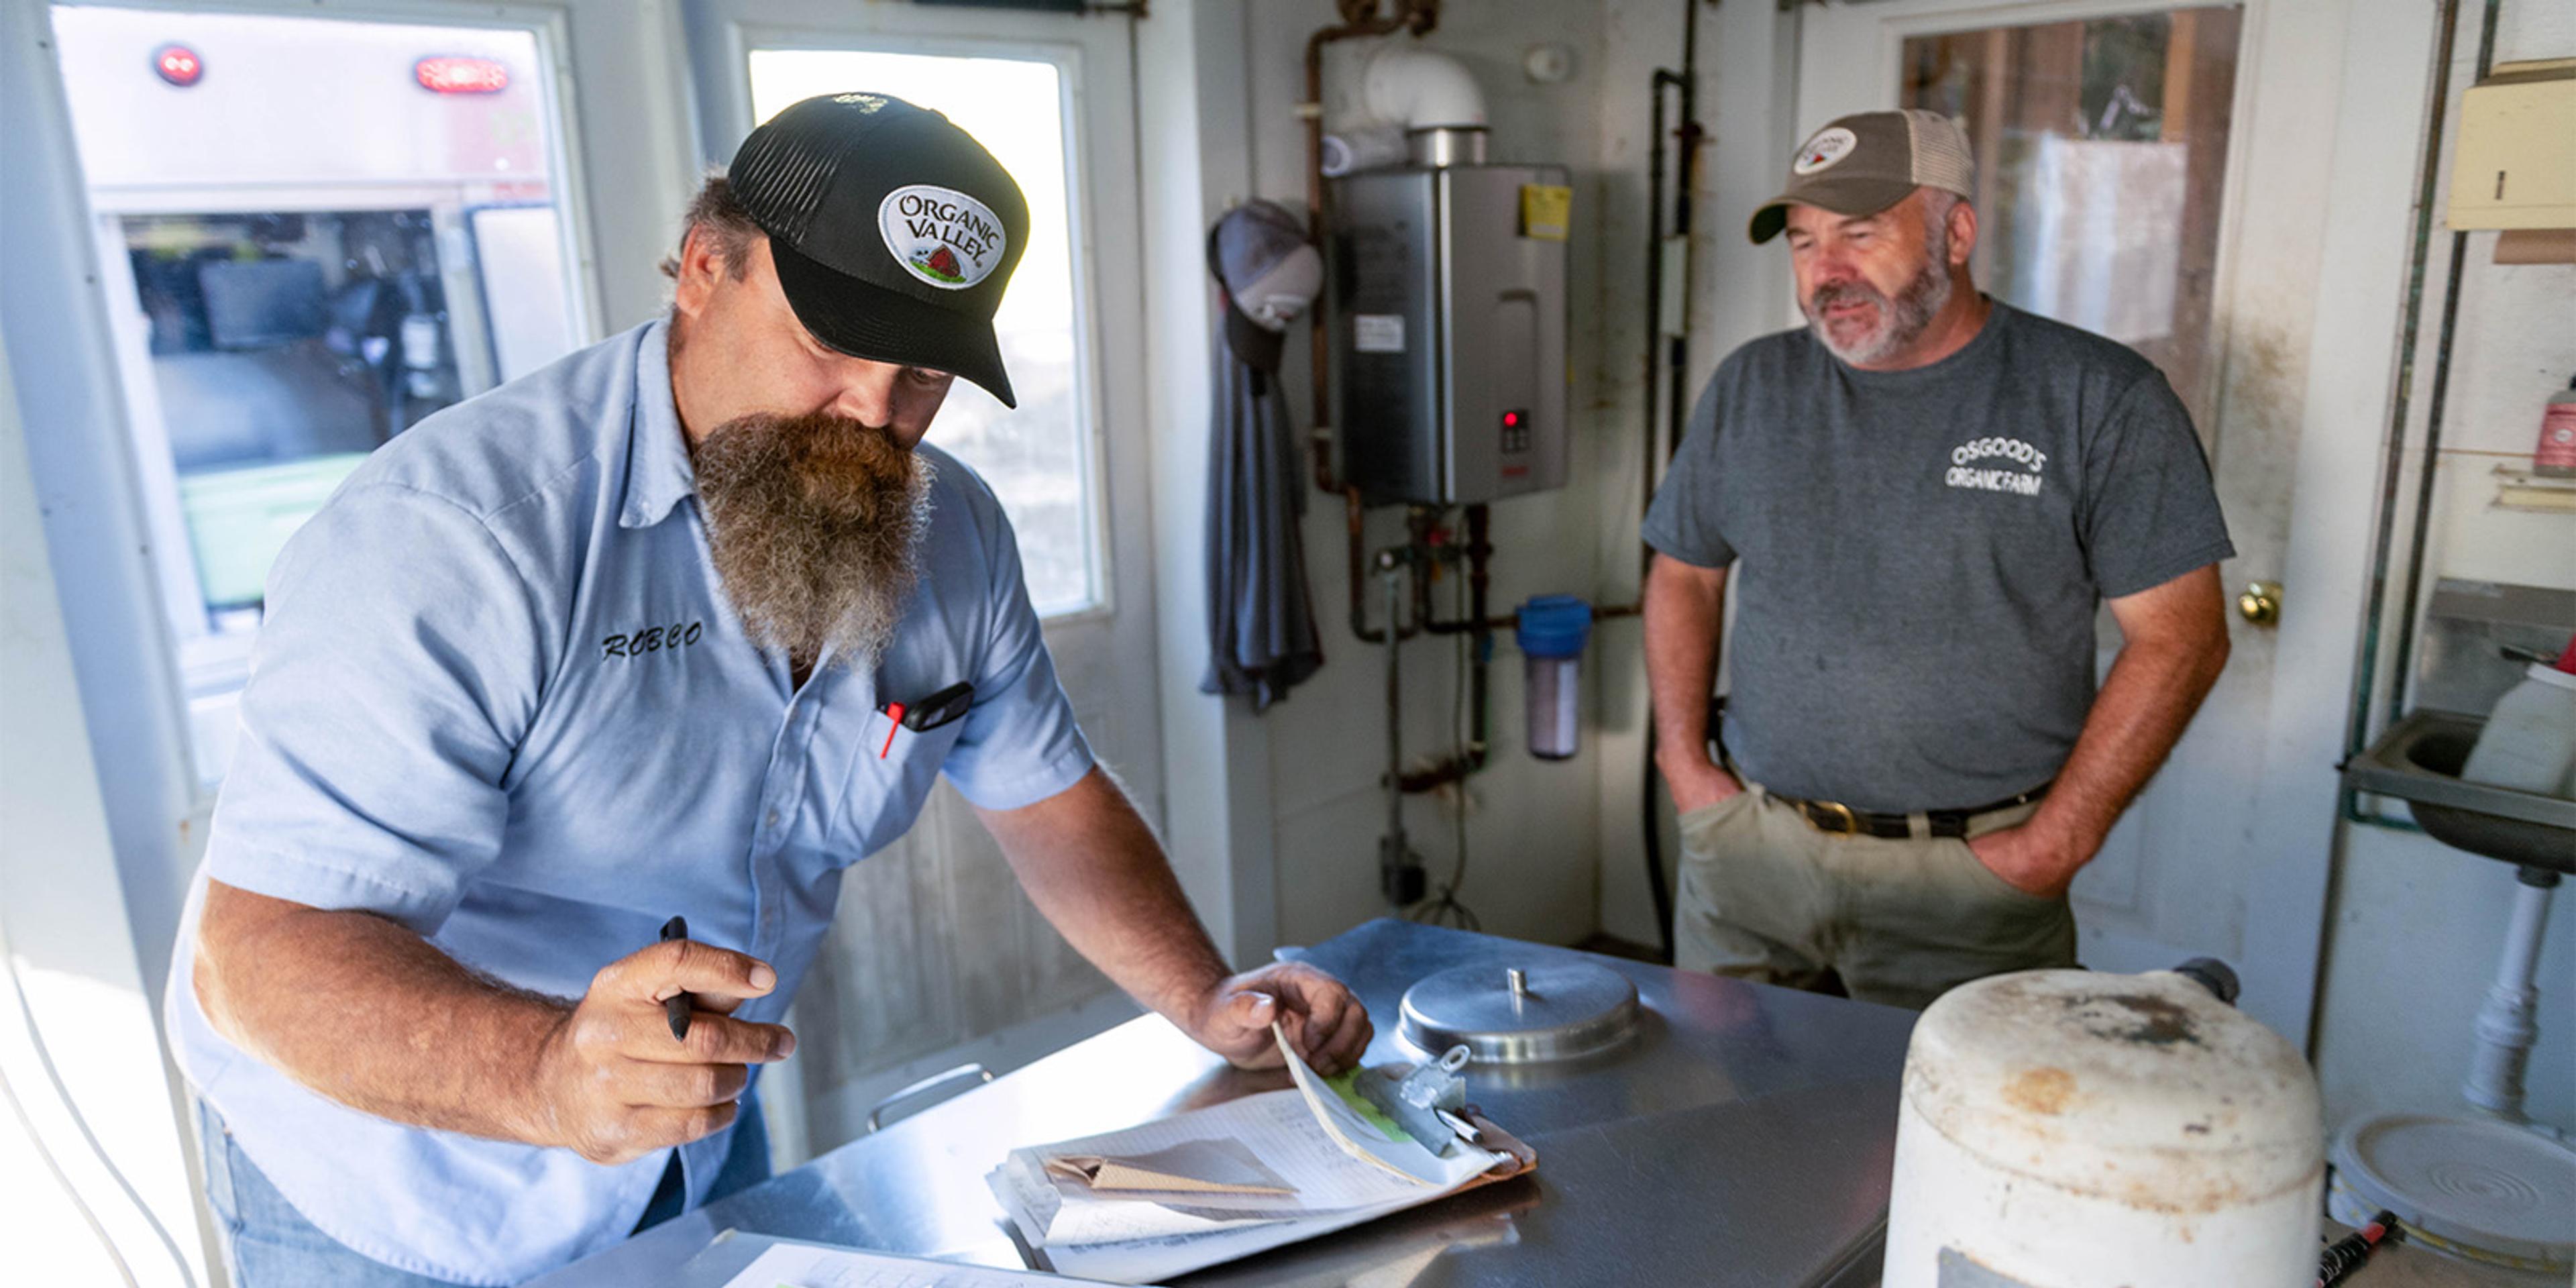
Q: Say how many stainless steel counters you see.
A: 1